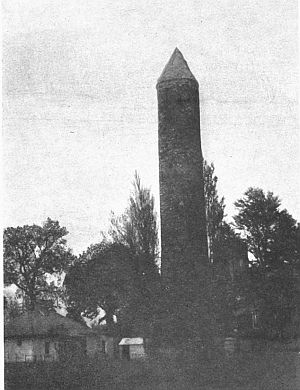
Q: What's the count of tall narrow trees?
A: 2